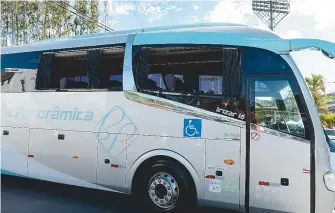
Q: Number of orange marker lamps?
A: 2